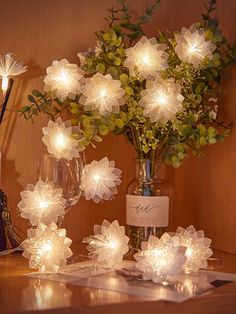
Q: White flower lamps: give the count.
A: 13